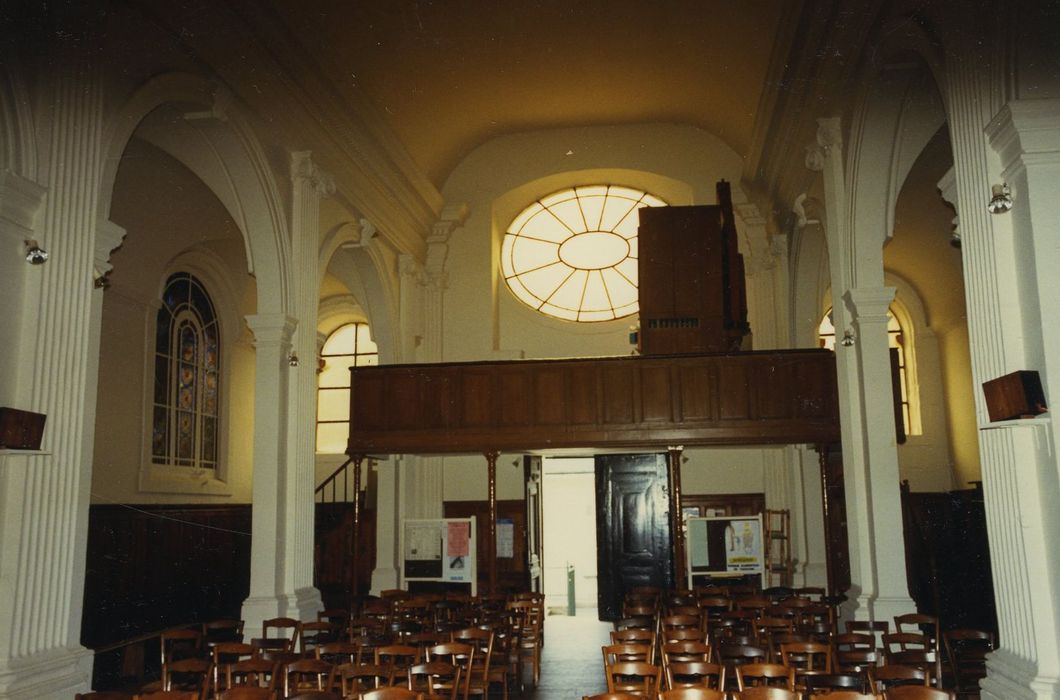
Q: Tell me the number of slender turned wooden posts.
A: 4